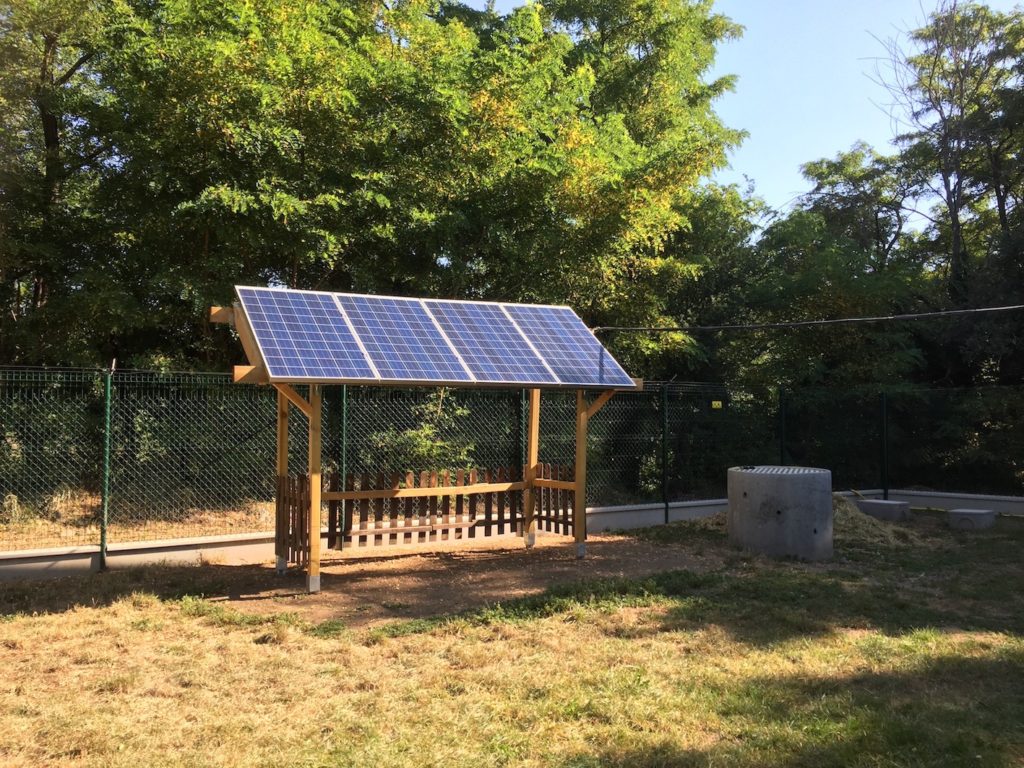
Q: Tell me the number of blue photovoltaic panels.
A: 4